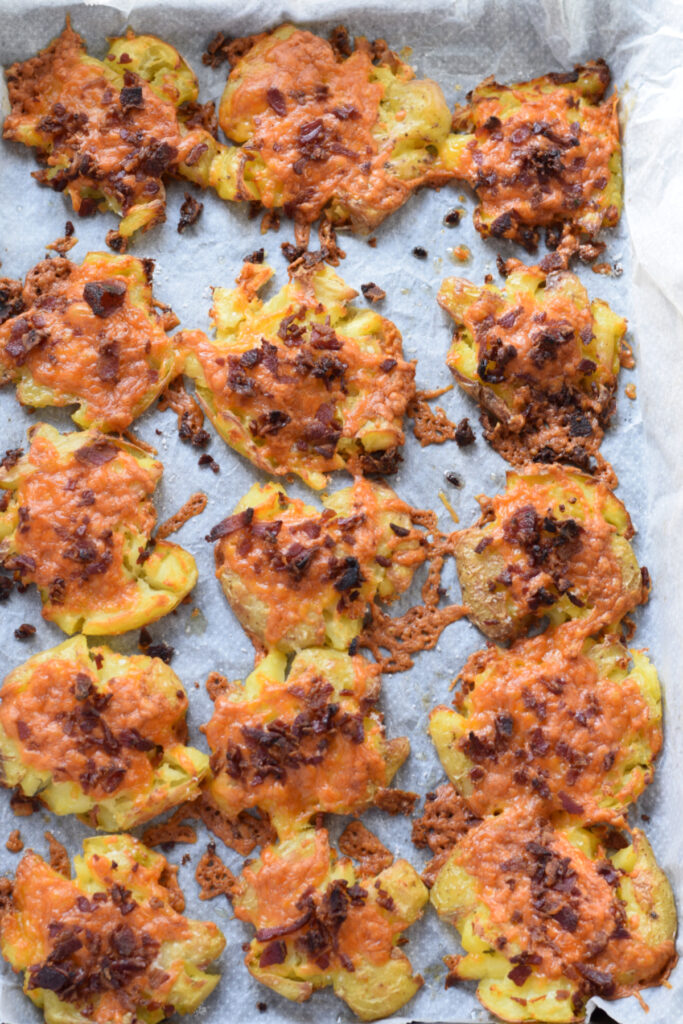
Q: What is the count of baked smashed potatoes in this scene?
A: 15